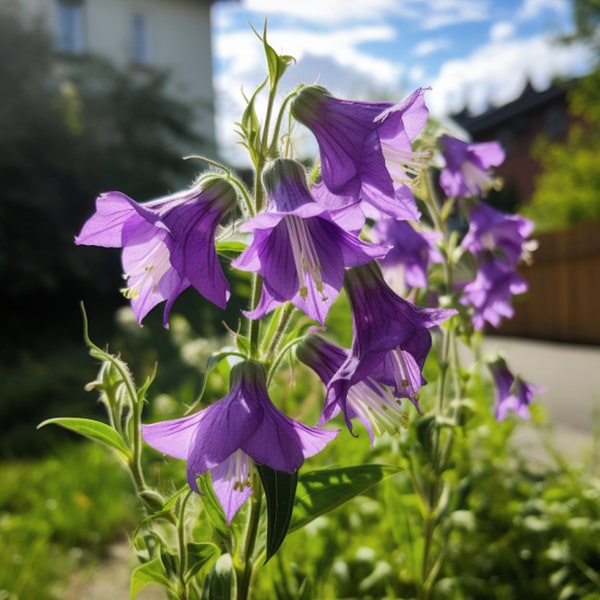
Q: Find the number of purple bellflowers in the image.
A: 11